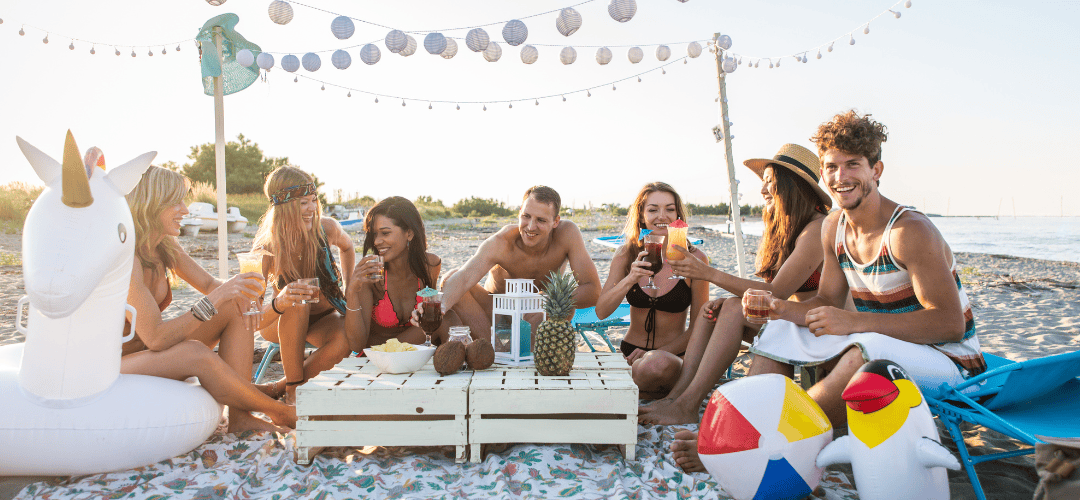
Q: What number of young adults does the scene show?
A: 7